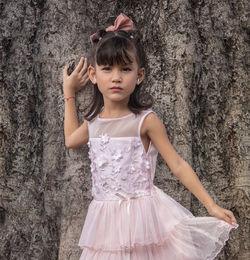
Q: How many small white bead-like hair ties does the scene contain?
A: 2